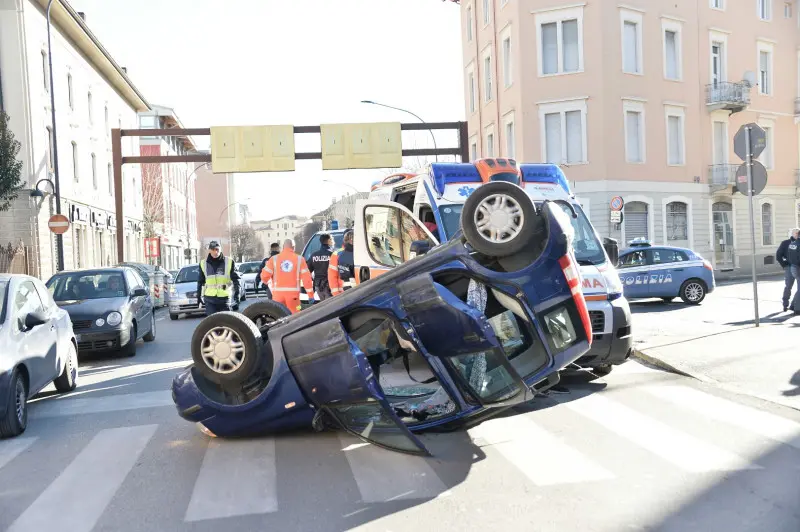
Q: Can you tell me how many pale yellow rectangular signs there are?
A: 2